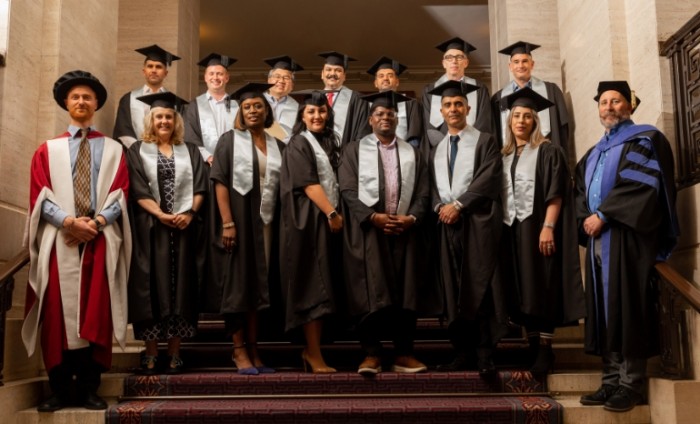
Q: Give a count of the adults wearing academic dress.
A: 15